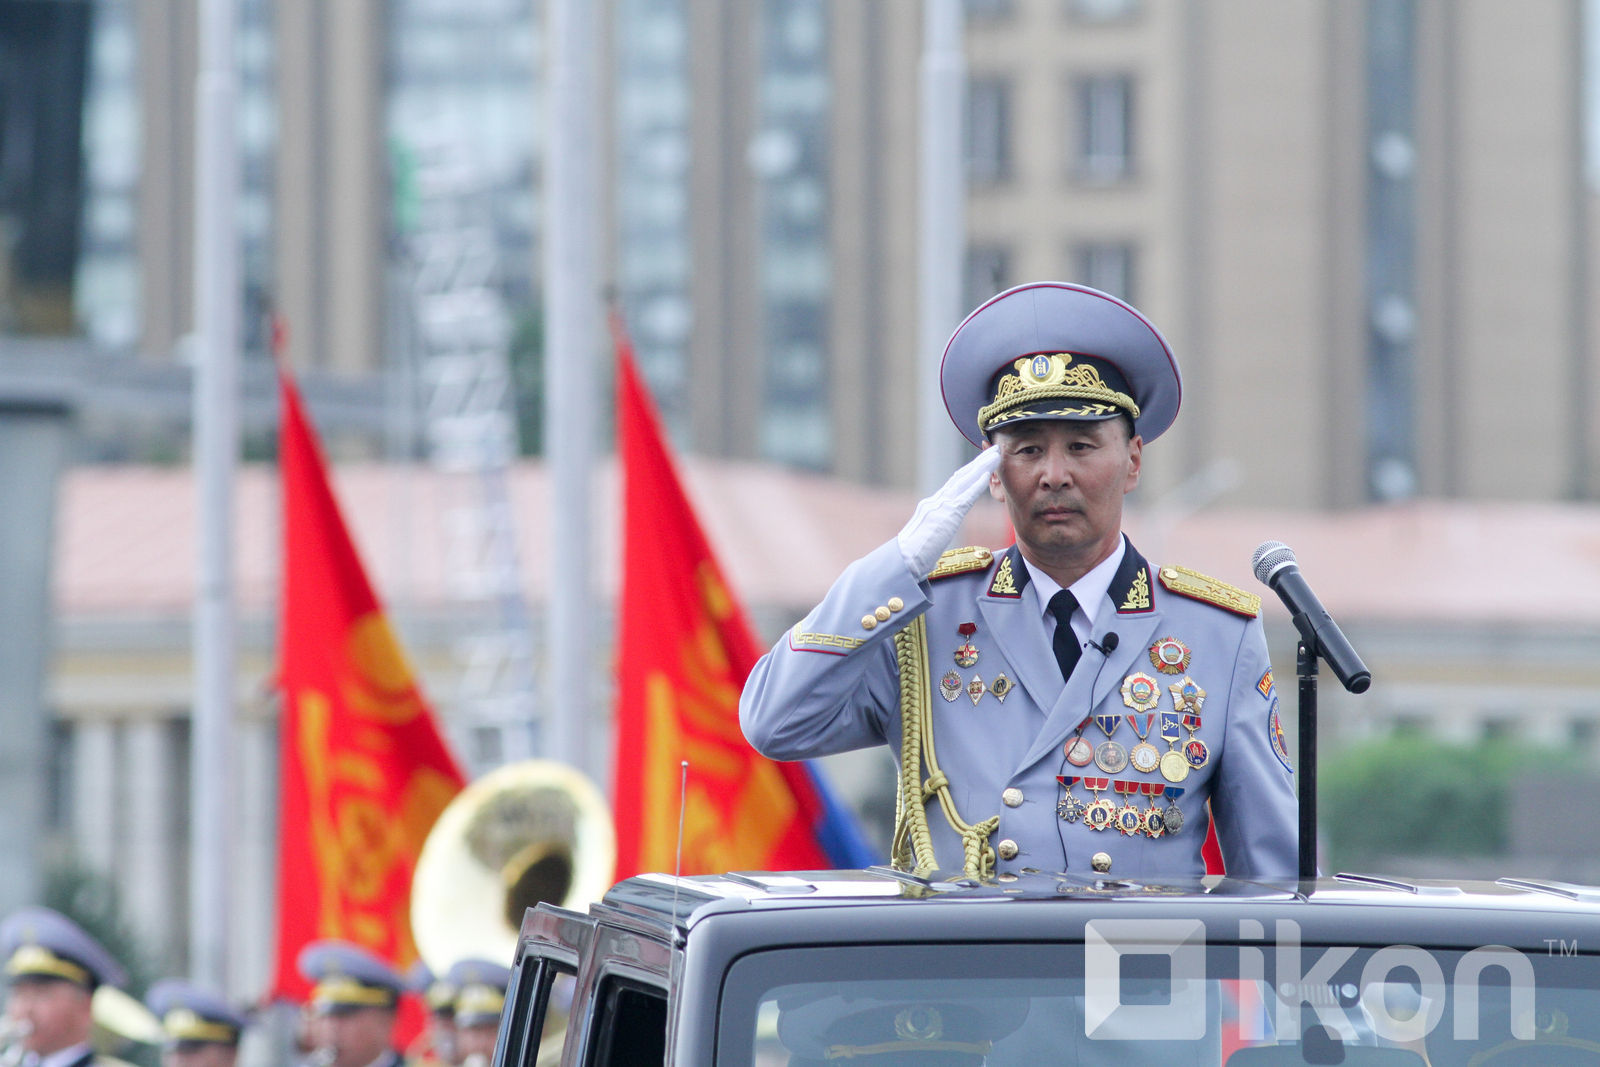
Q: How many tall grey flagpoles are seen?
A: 3